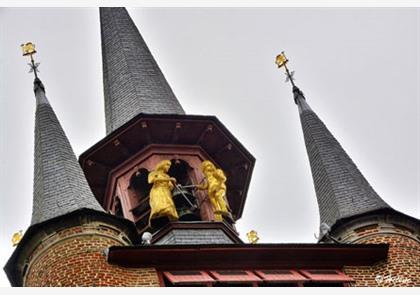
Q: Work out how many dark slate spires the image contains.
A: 3